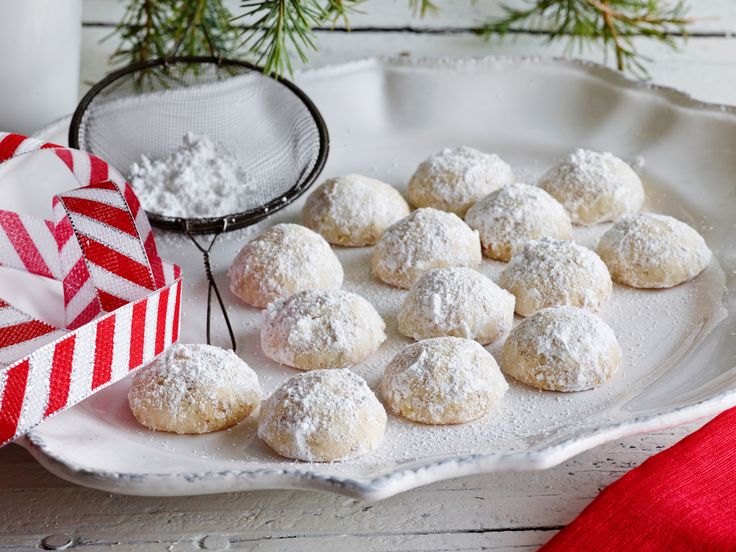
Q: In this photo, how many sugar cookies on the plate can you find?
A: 14